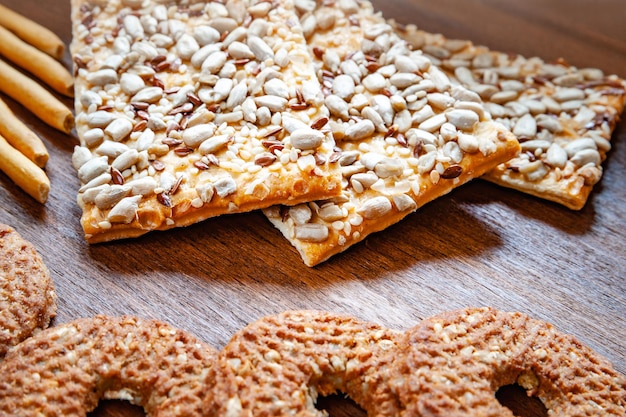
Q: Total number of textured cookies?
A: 4